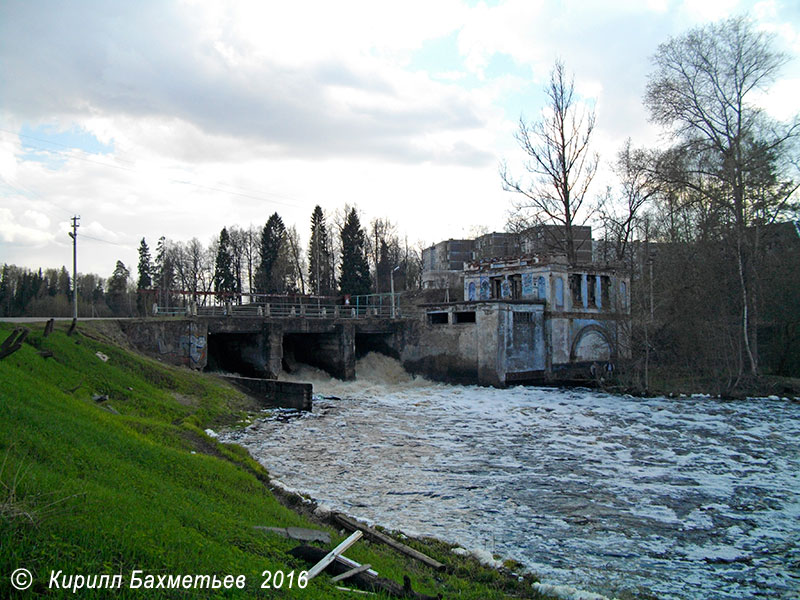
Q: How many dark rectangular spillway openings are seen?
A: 3